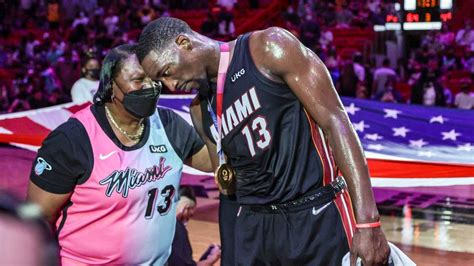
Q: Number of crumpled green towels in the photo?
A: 0